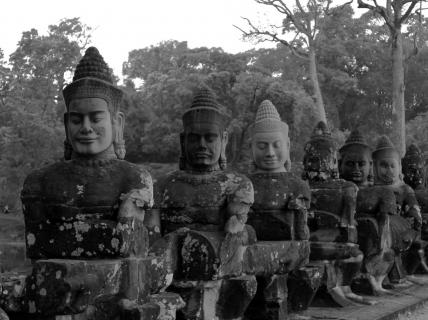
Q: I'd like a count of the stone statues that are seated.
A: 7